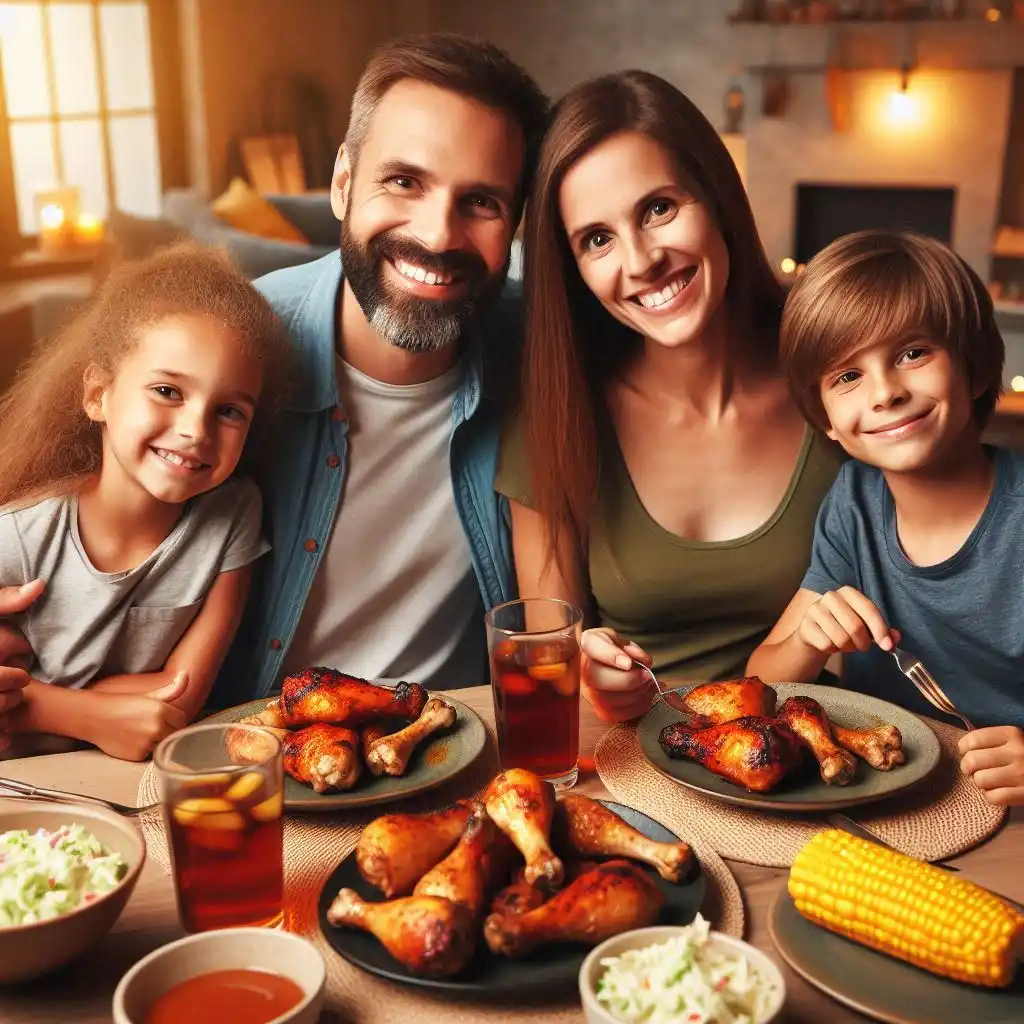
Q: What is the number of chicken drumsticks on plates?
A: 15